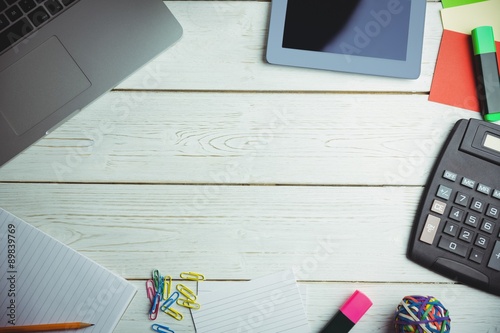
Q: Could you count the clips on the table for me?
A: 12